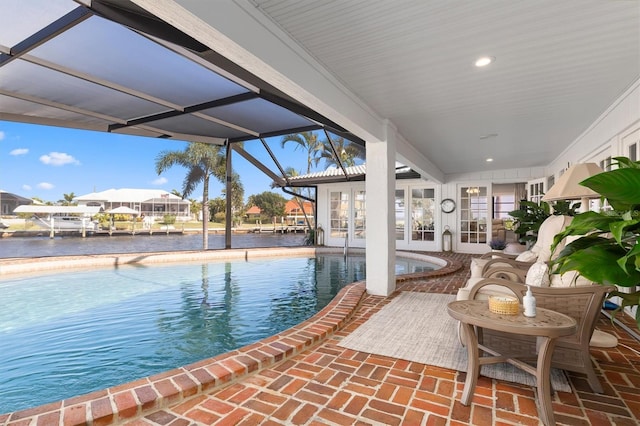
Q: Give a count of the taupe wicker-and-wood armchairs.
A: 2